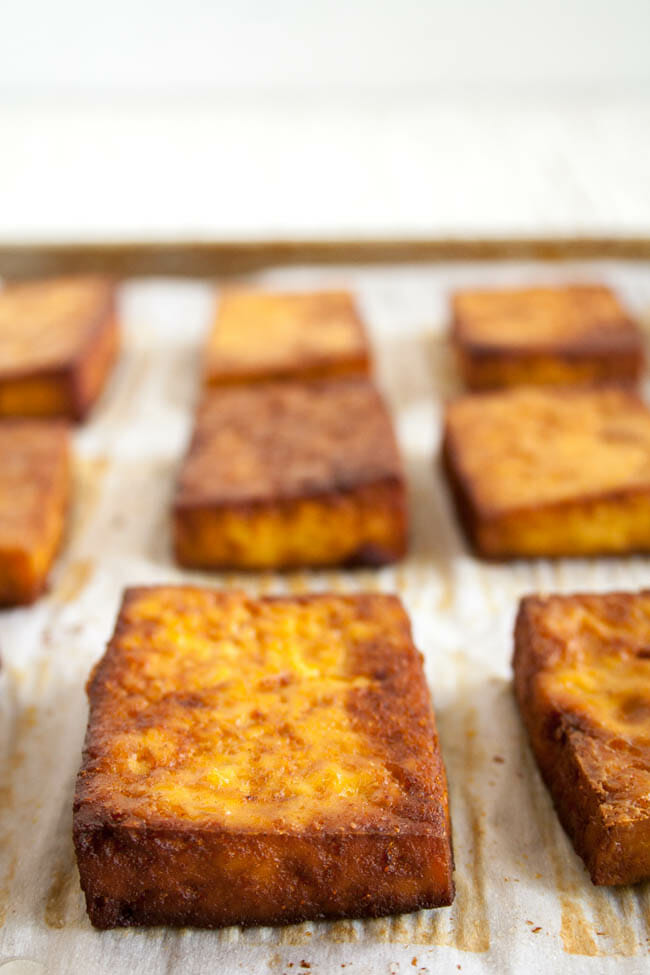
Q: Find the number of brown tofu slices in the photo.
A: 8